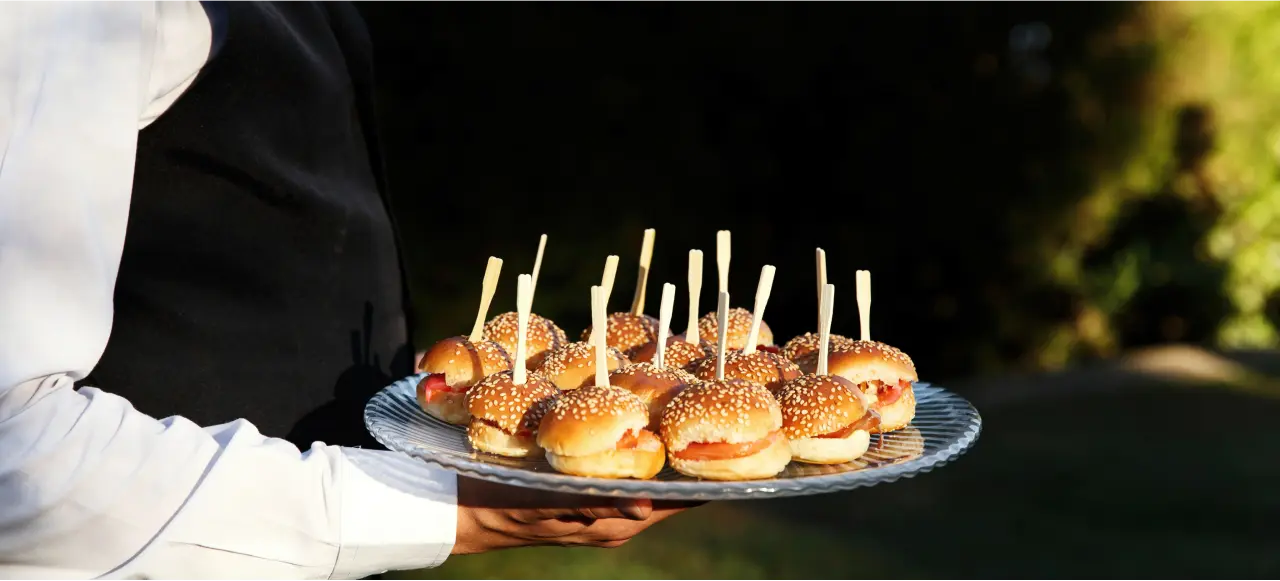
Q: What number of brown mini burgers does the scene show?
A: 14